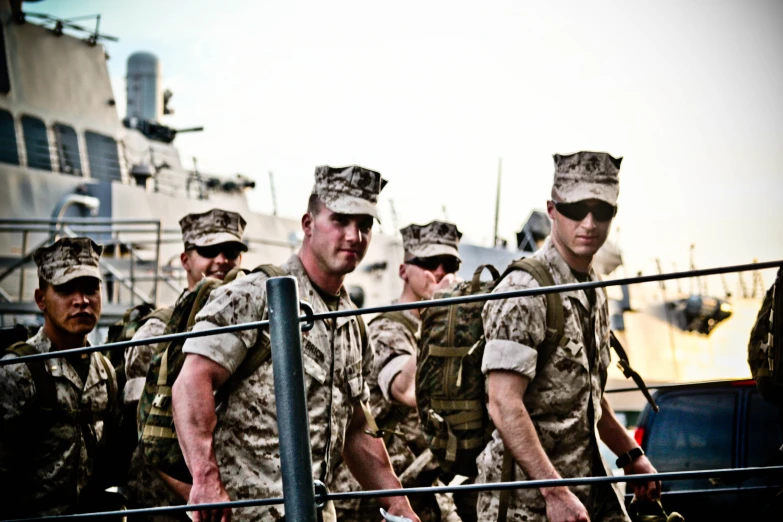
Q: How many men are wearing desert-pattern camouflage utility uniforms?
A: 5